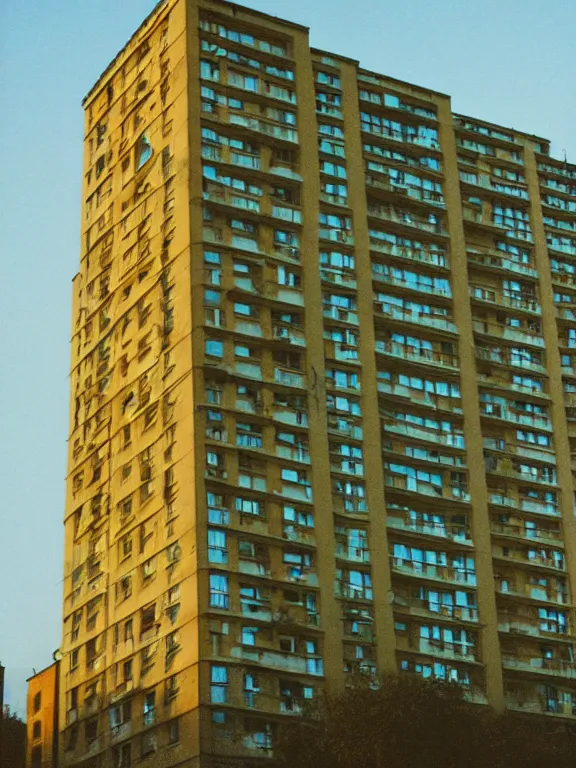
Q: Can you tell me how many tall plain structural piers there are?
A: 4